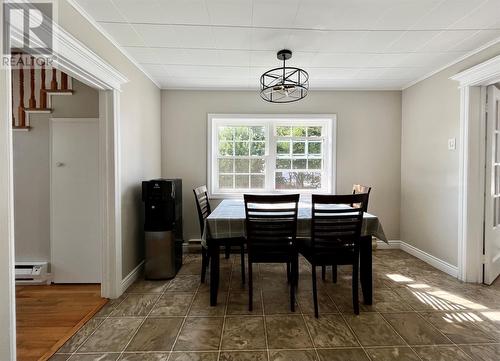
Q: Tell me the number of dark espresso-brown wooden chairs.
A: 4